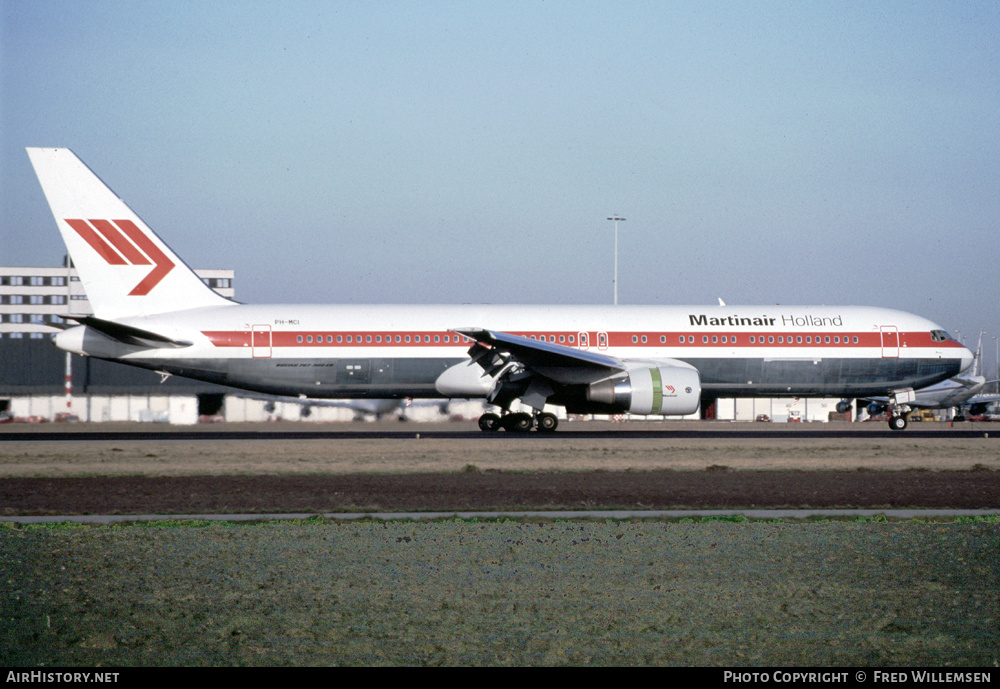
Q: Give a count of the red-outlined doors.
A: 2